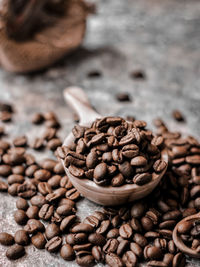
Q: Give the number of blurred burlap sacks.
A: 1